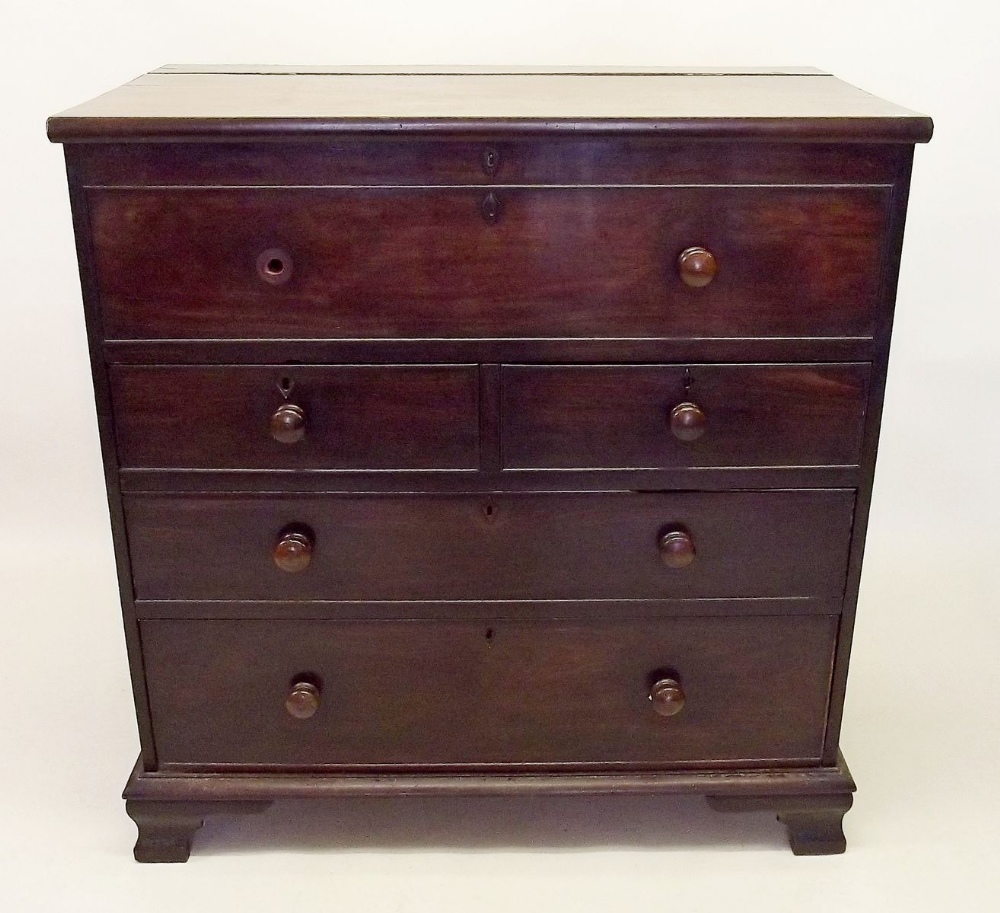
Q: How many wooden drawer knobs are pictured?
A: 7